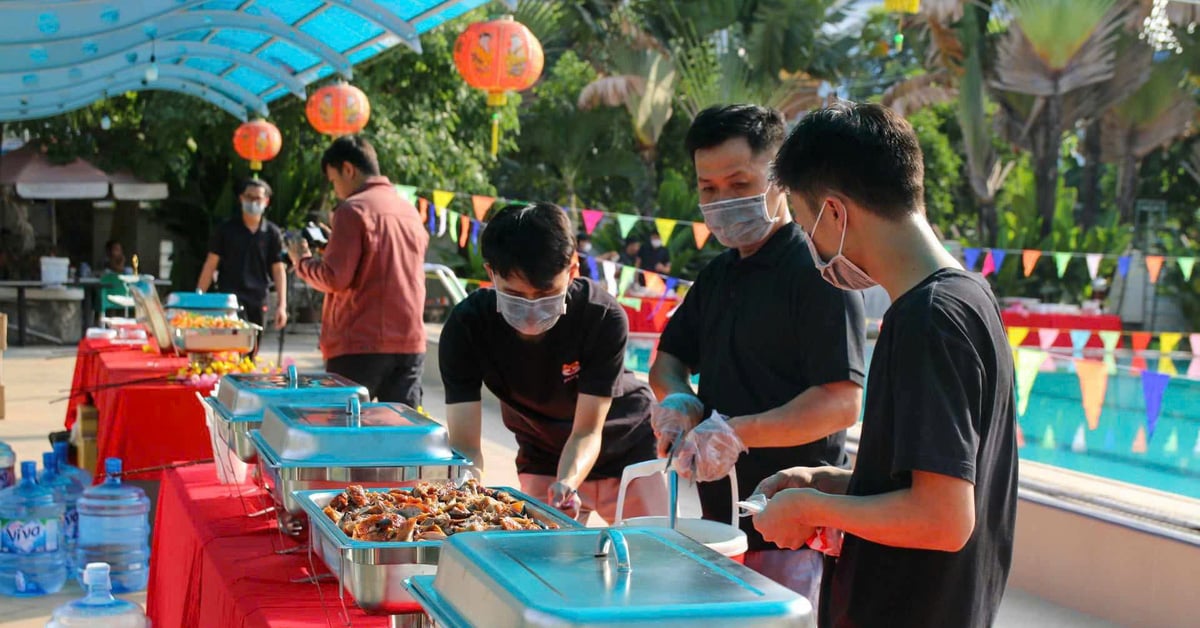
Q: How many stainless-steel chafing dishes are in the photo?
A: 6